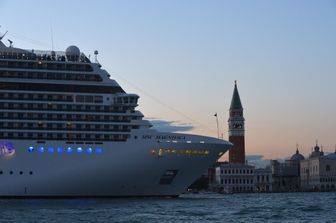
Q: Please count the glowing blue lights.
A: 8